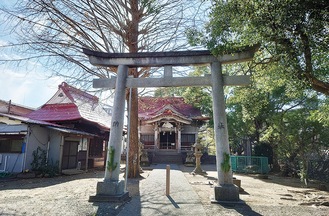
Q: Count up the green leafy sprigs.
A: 2